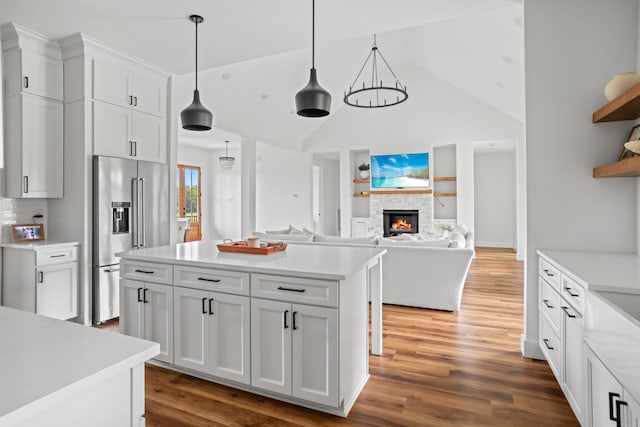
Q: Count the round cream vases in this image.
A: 1